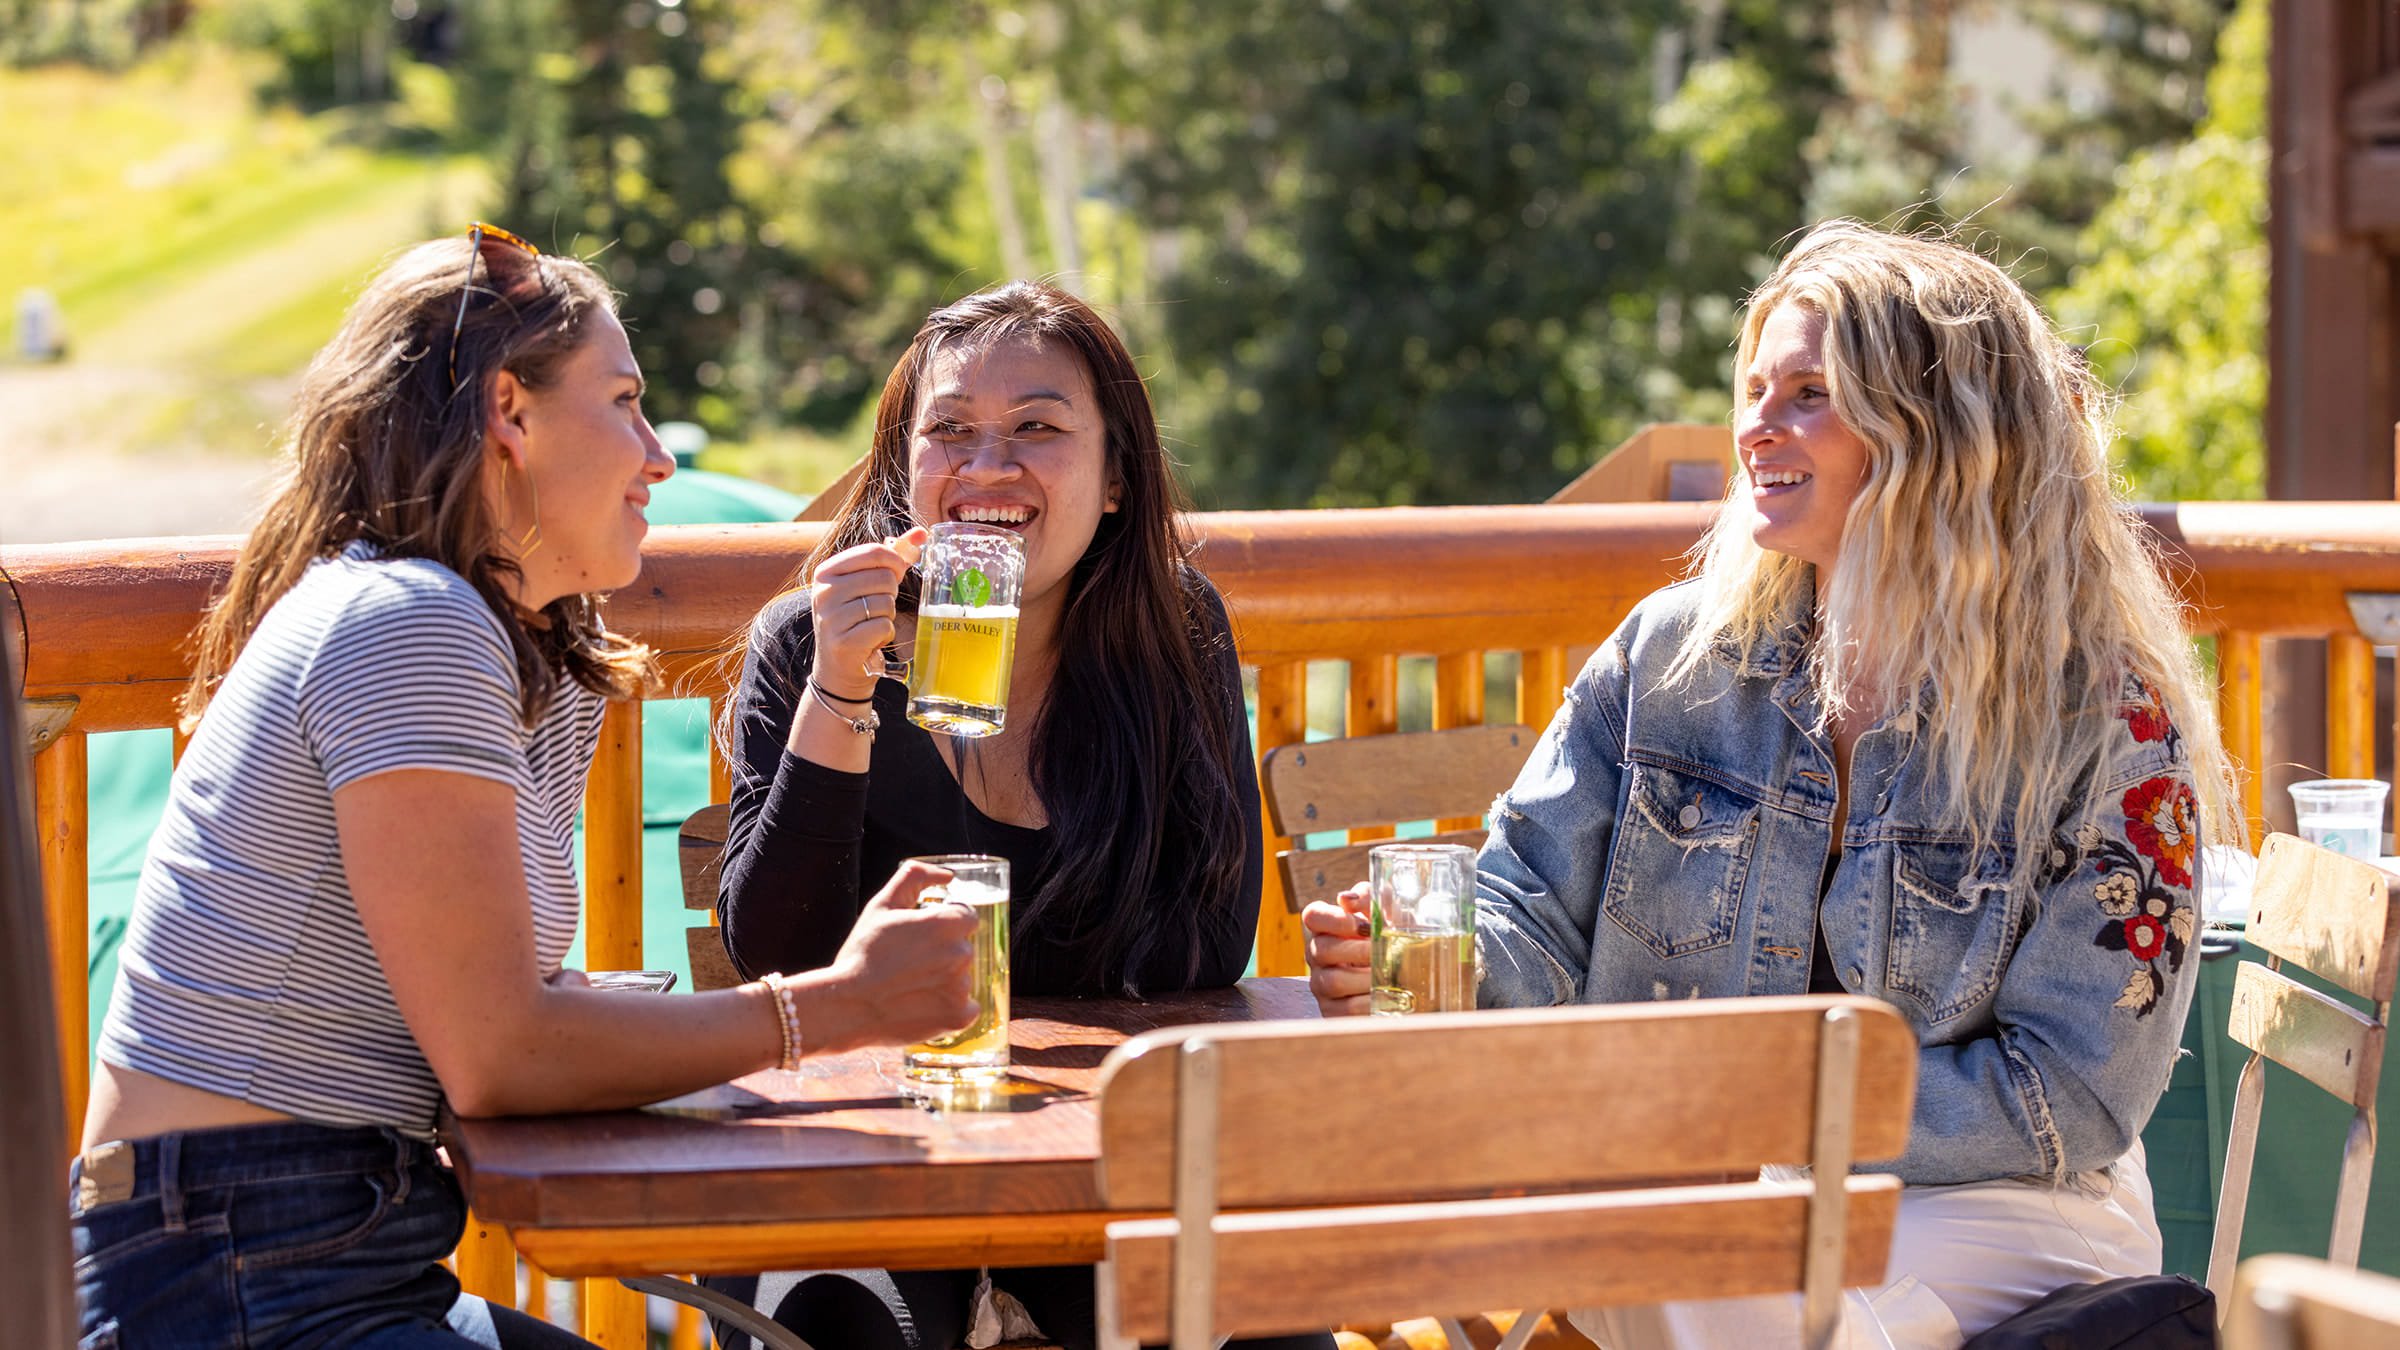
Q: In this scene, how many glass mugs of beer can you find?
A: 3